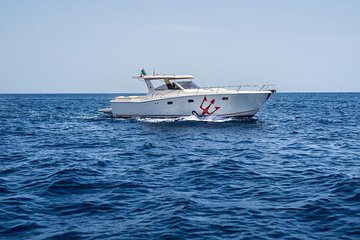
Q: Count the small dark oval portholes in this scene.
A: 3